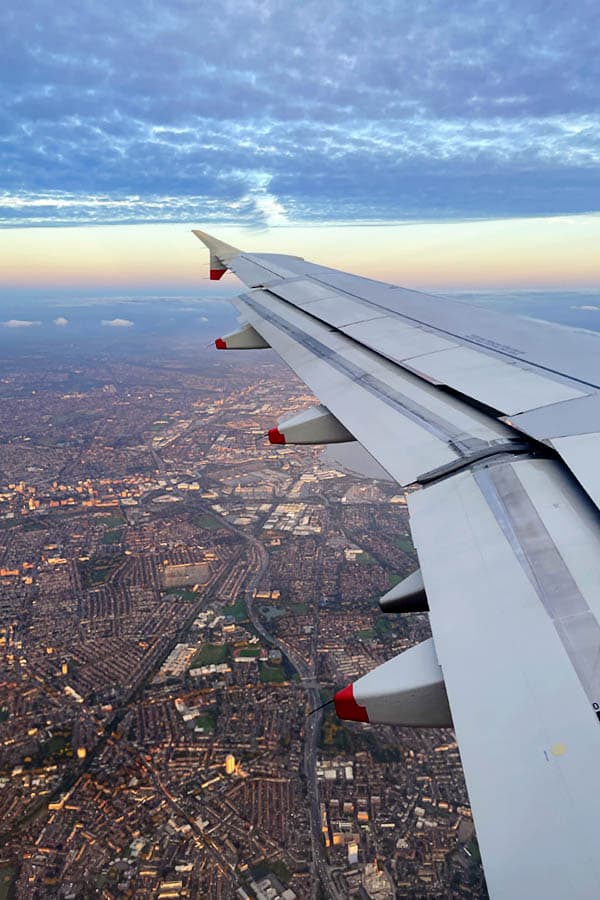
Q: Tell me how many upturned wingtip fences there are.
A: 1